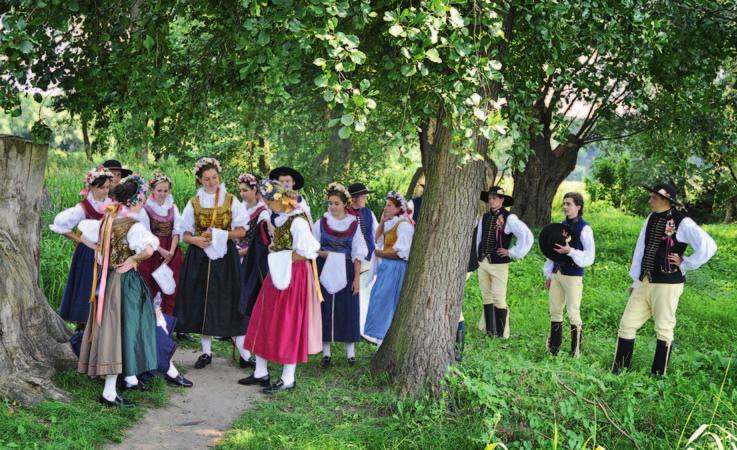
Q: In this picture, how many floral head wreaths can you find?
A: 8